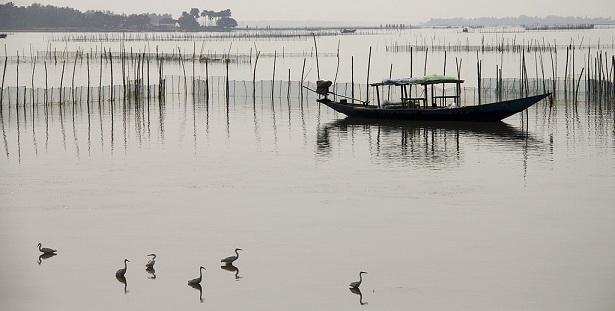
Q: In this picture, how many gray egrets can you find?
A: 6